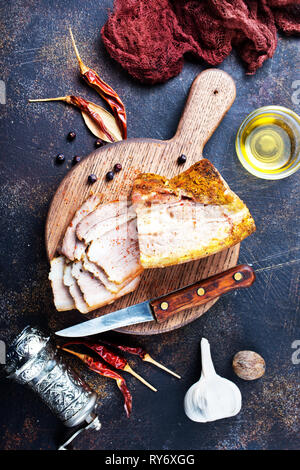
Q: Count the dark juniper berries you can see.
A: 8